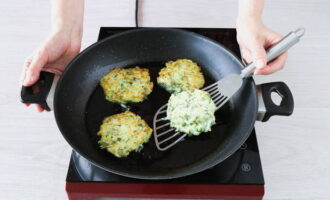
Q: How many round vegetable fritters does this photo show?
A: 4